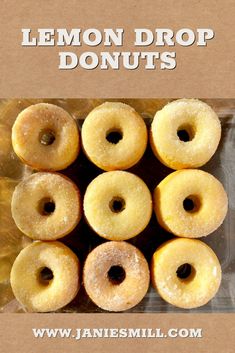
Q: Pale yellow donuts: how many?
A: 9